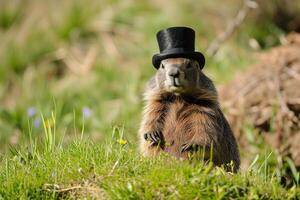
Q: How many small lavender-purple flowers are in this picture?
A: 3